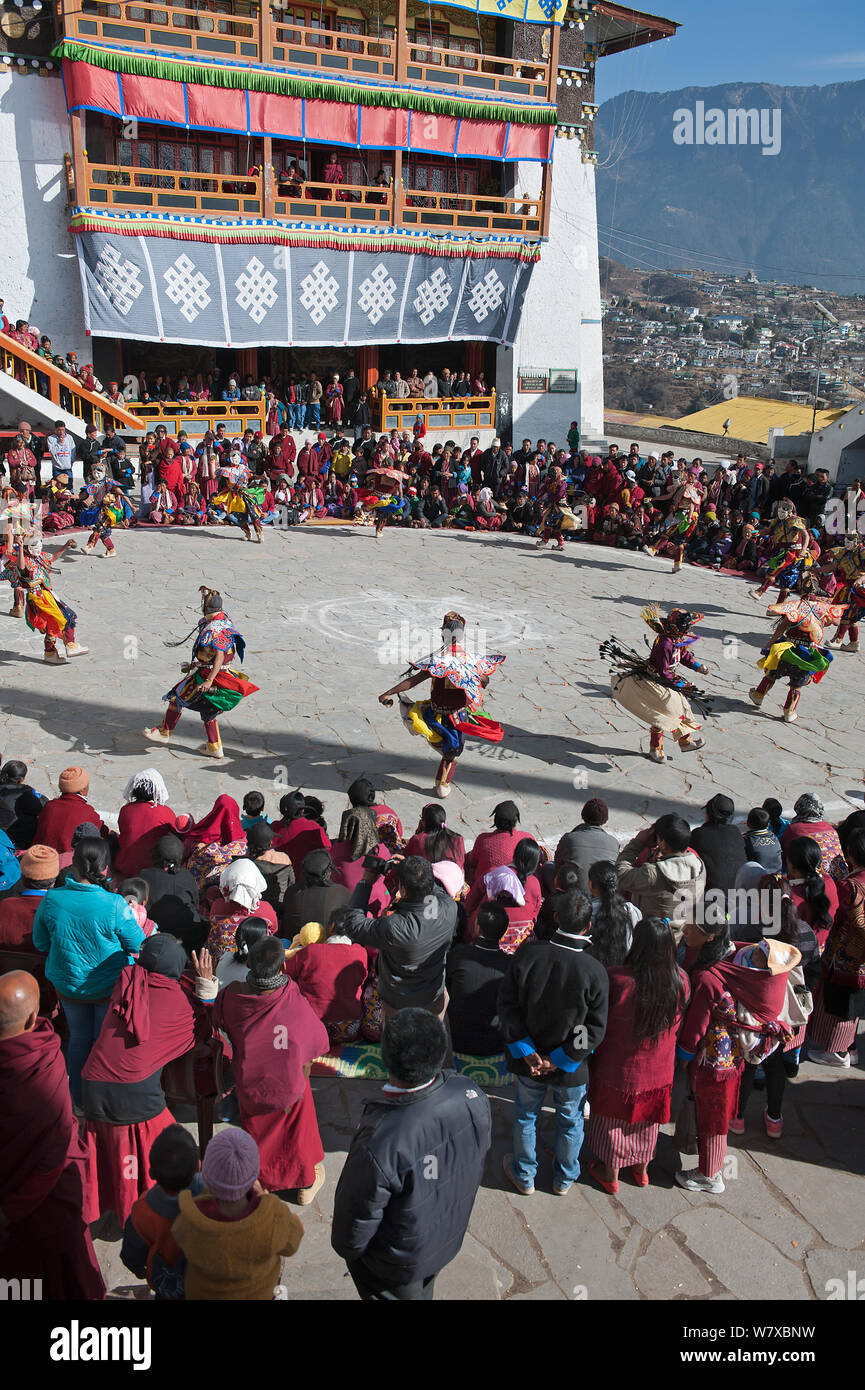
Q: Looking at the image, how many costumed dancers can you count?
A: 13